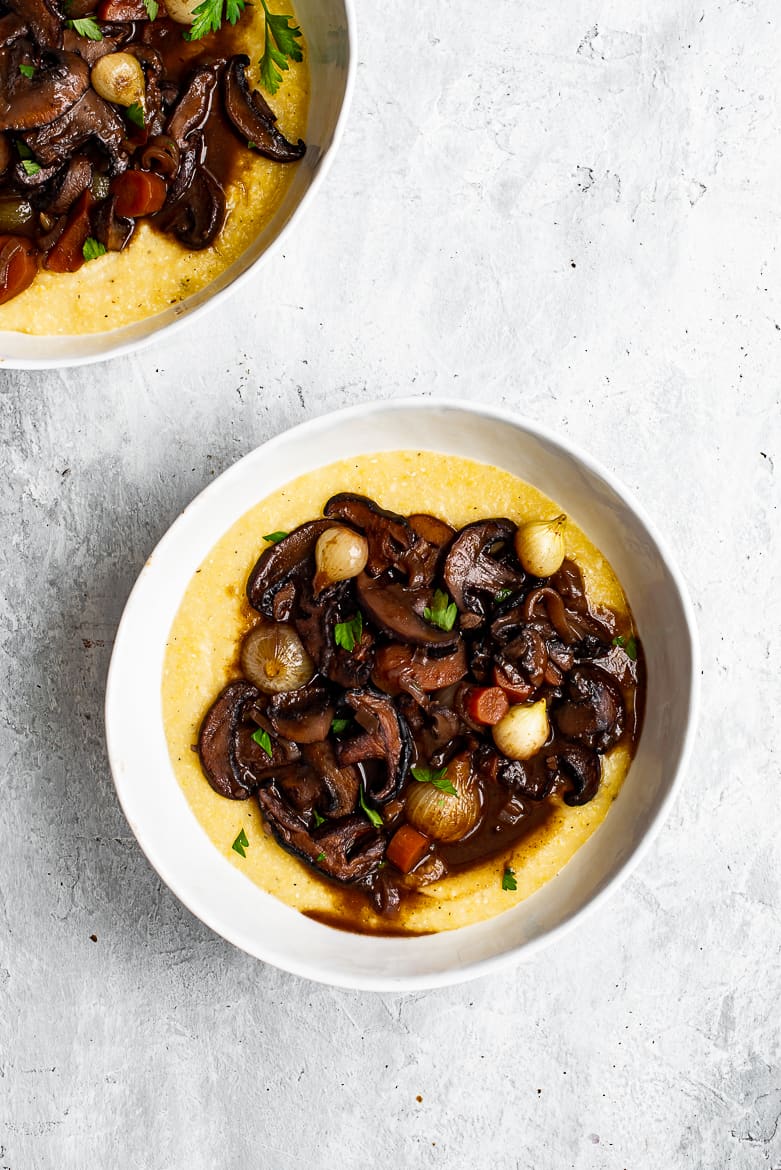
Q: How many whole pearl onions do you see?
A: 6